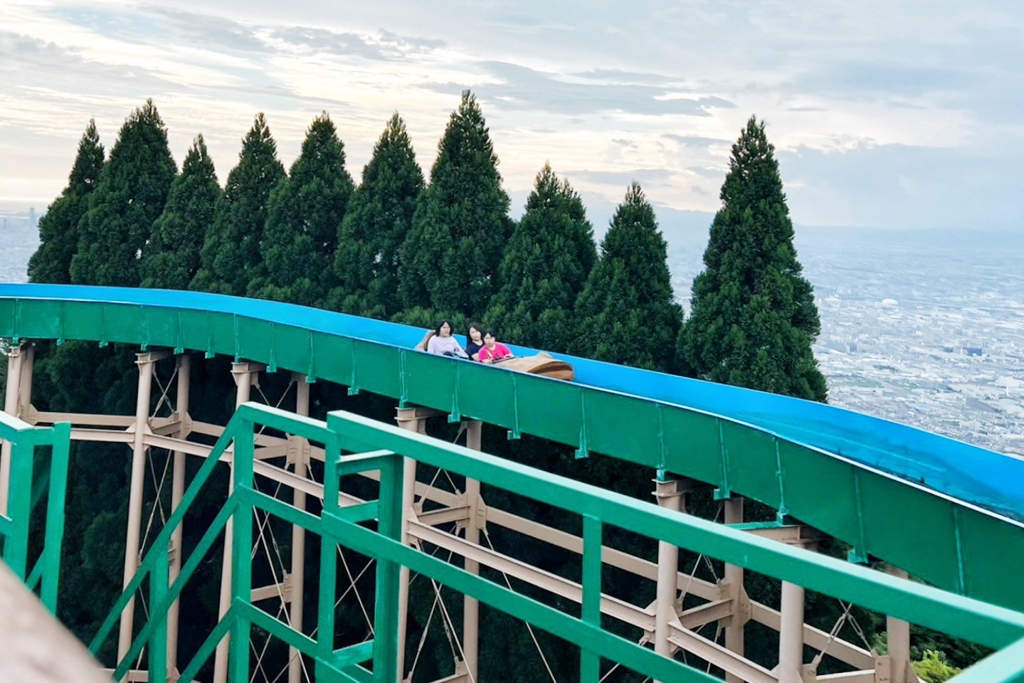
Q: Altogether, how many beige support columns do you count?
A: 12